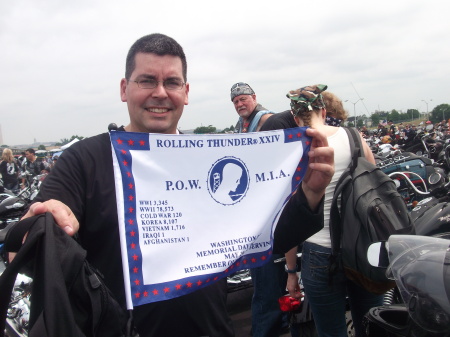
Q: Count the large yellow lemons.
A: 0